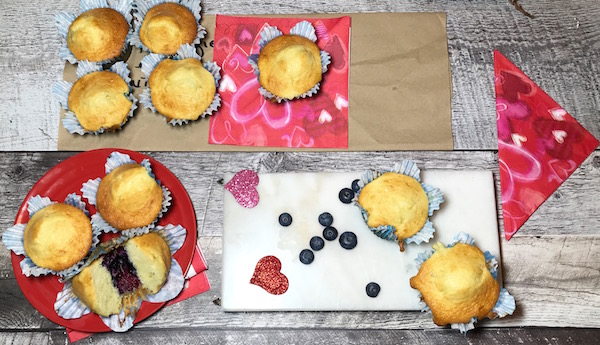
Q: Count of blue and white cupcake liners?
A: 10